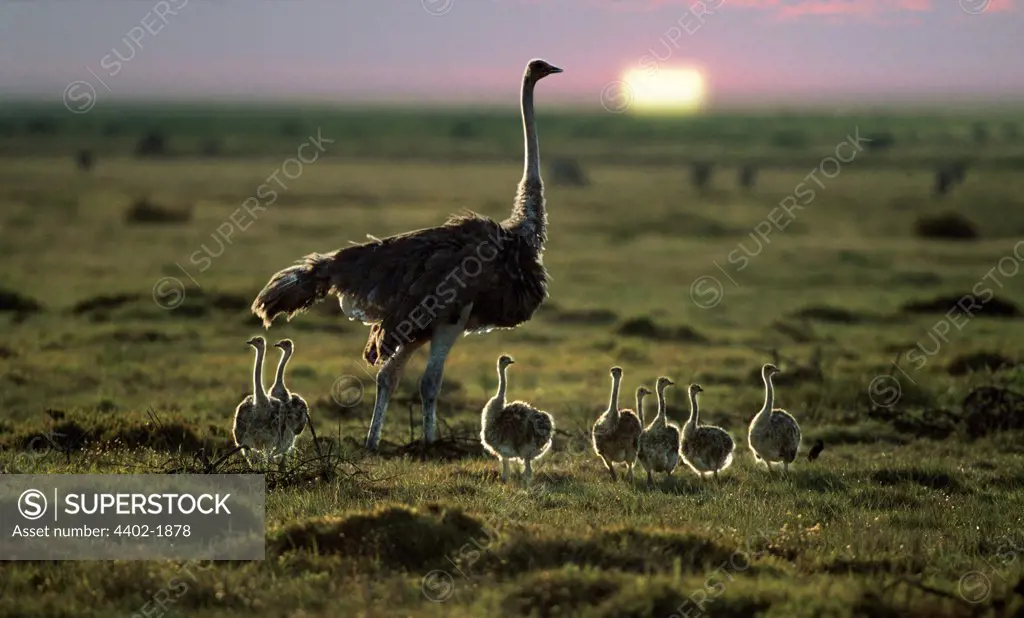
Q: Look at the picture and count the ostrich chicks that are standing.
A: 8